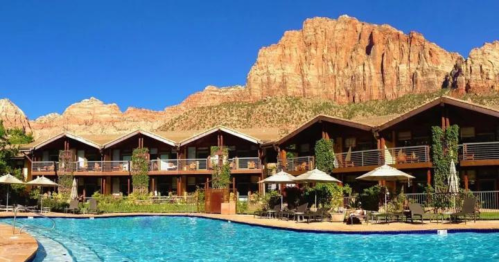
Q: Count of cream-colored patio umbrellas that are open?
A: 5